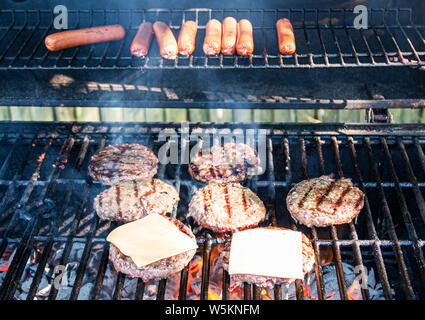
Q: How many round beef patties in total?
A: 7